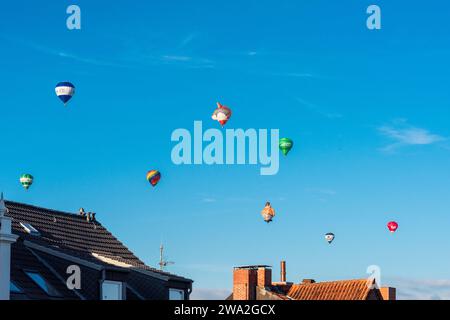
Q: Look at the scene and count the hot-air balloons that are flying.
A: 8